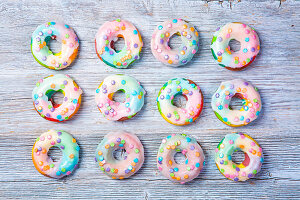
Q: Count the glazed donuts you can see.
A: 12